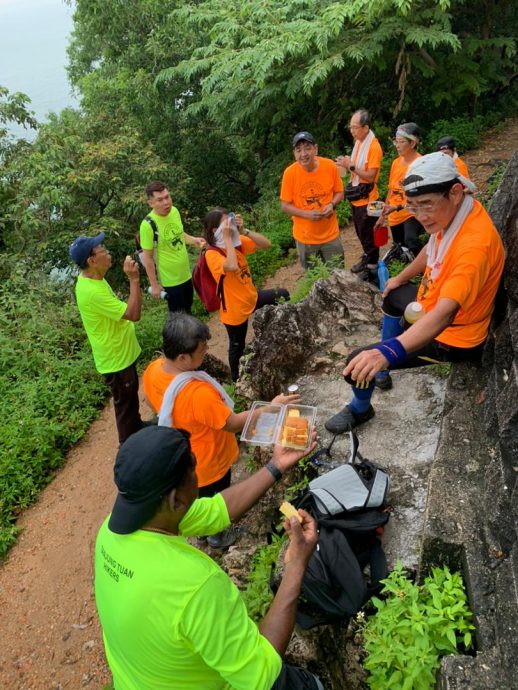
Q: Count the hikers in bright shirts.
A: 10